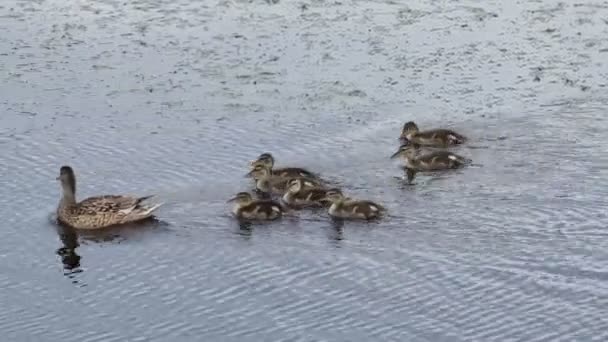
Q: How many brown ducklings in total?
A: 7